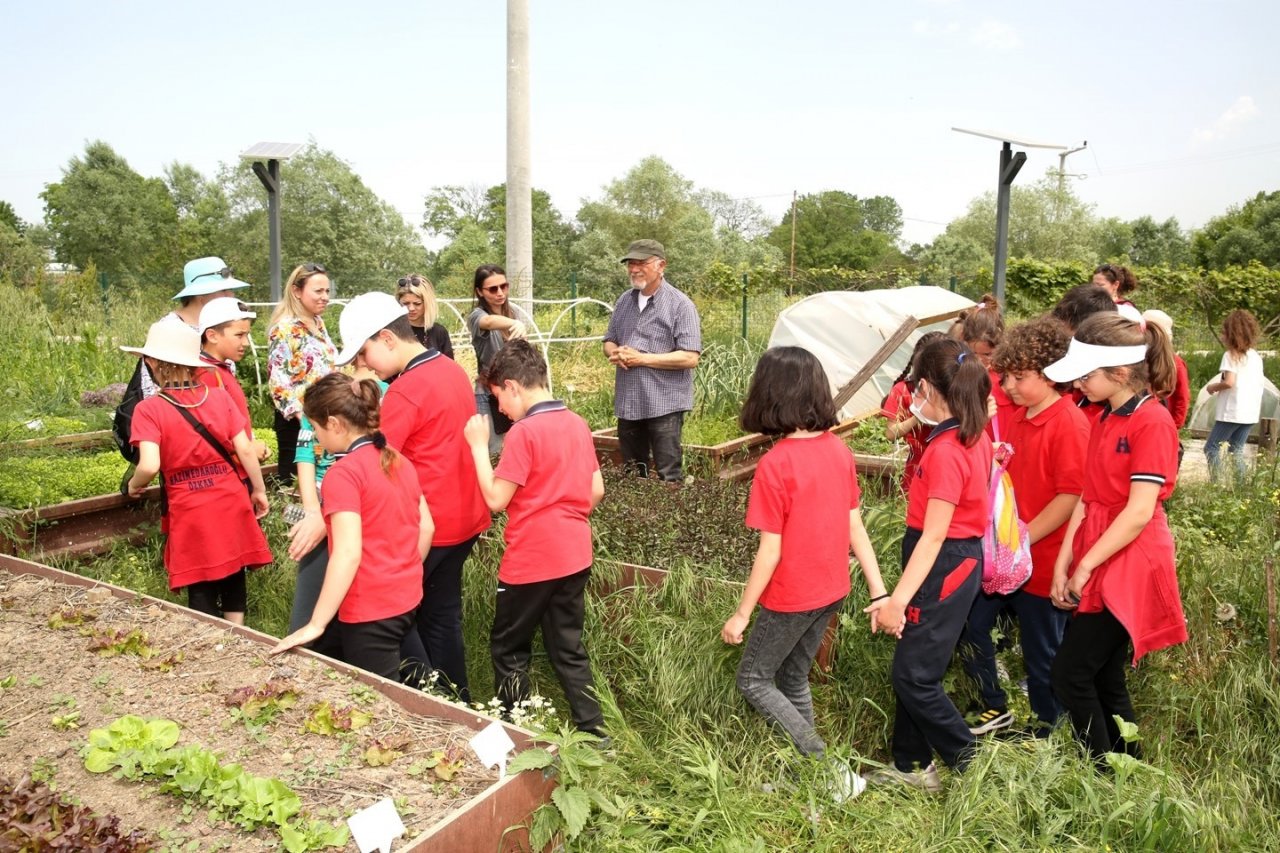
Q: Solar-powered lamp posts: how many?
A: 2